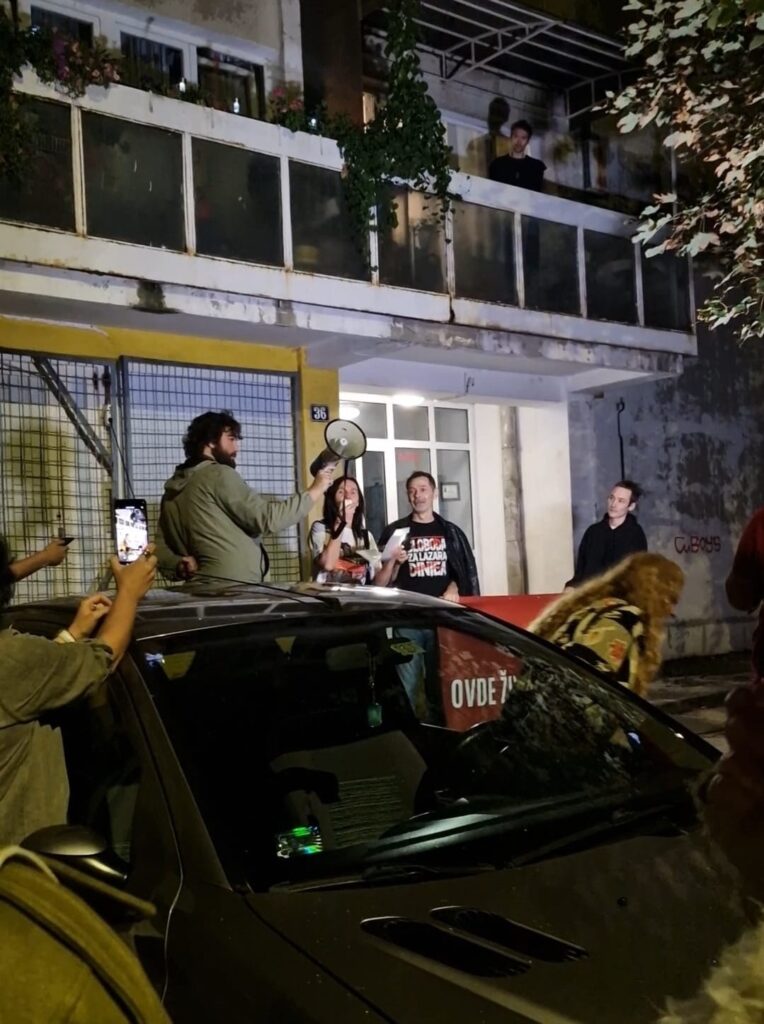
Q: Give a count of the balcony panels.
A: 9